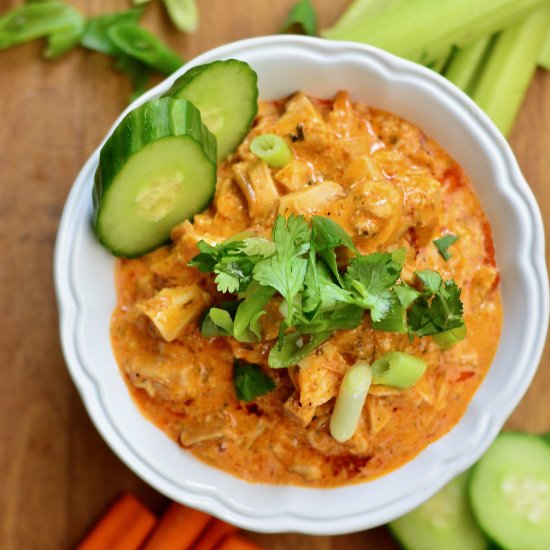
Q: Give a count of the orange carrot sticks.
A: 4